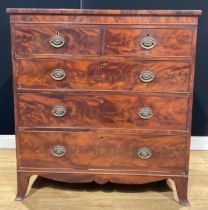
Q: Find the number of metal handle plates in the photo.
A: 8